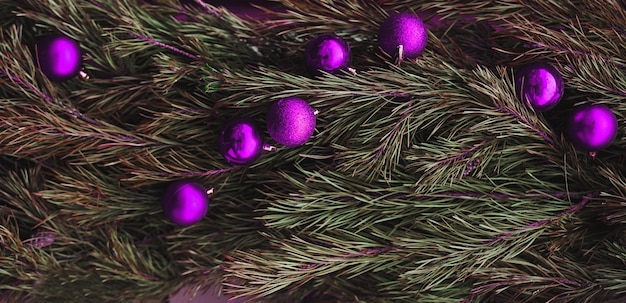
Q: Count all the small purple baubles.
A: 8